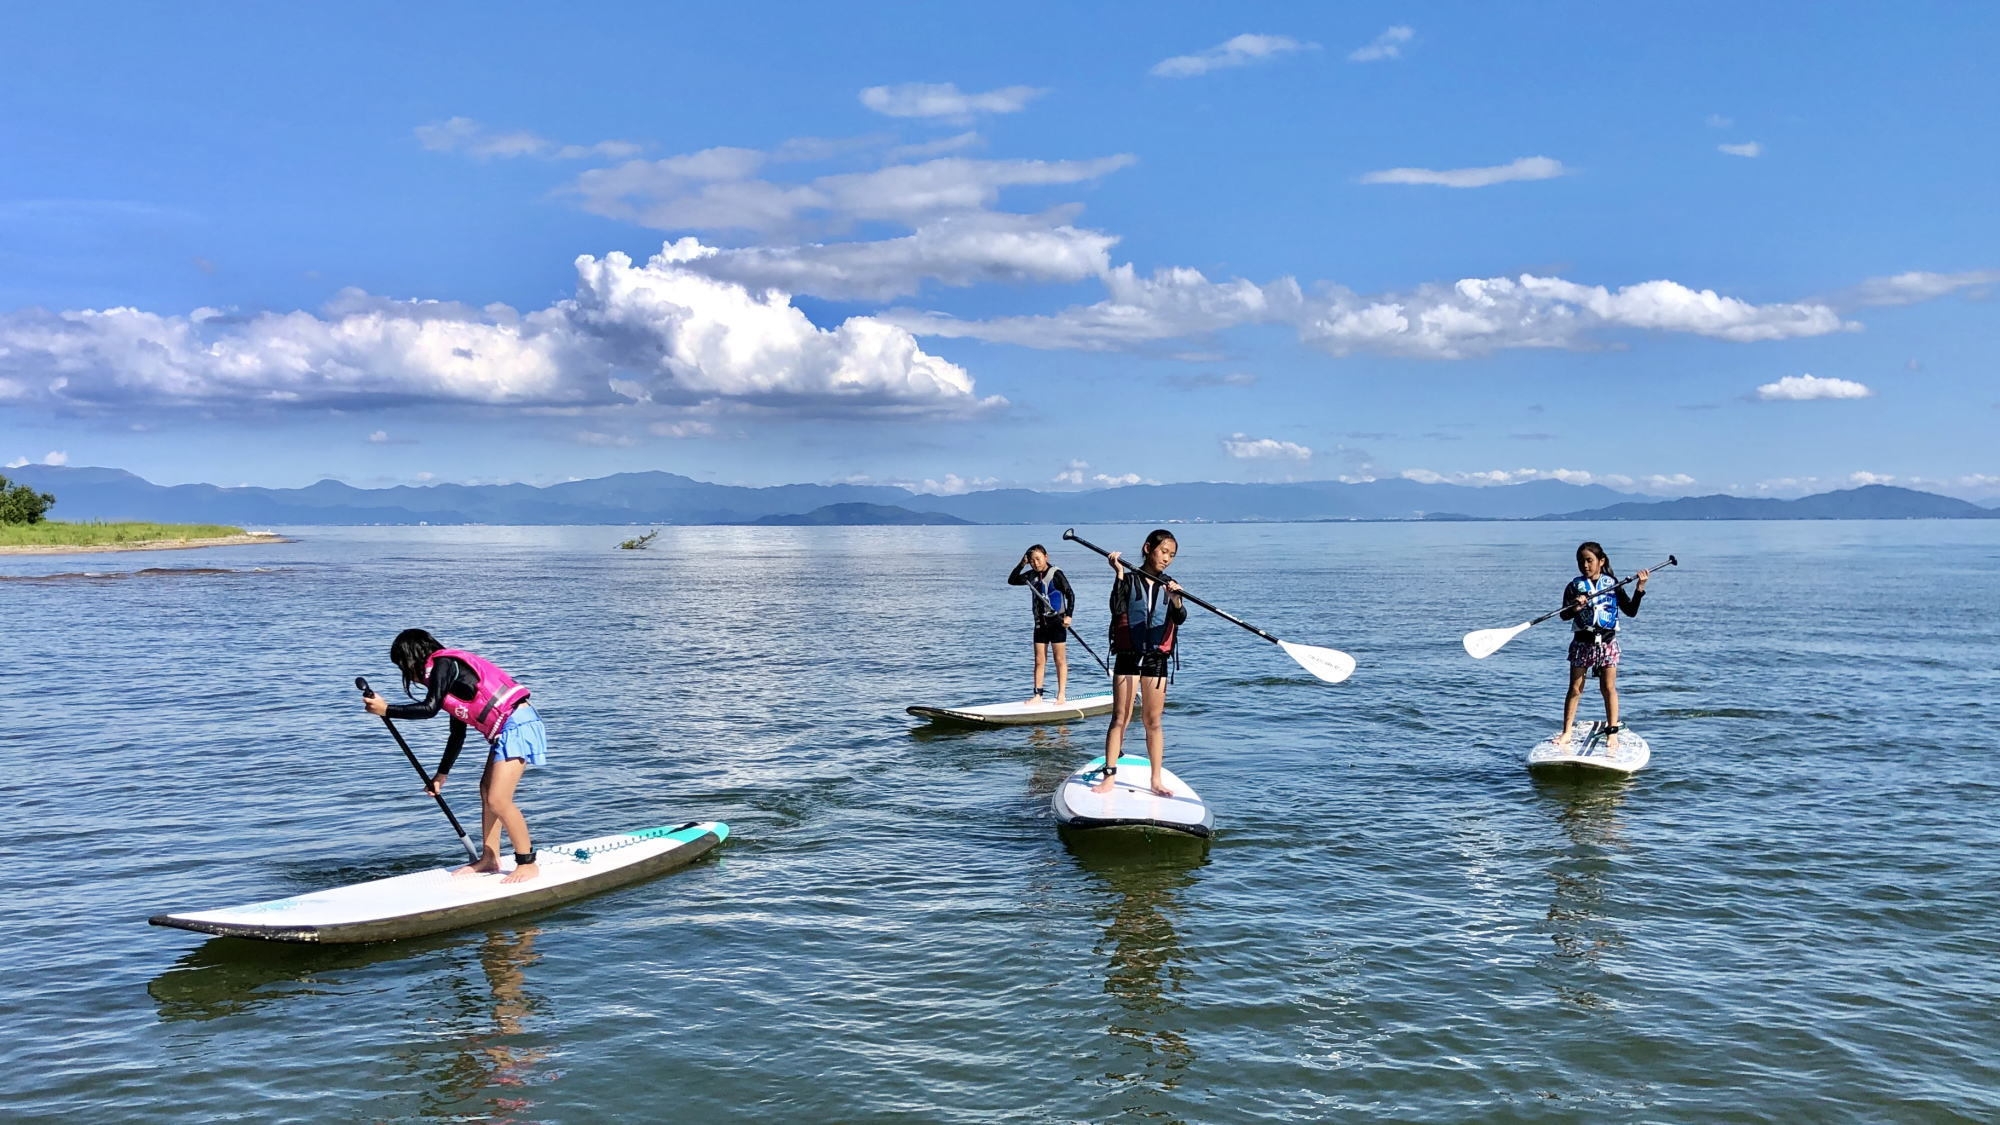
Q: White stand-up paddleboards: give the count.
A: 4